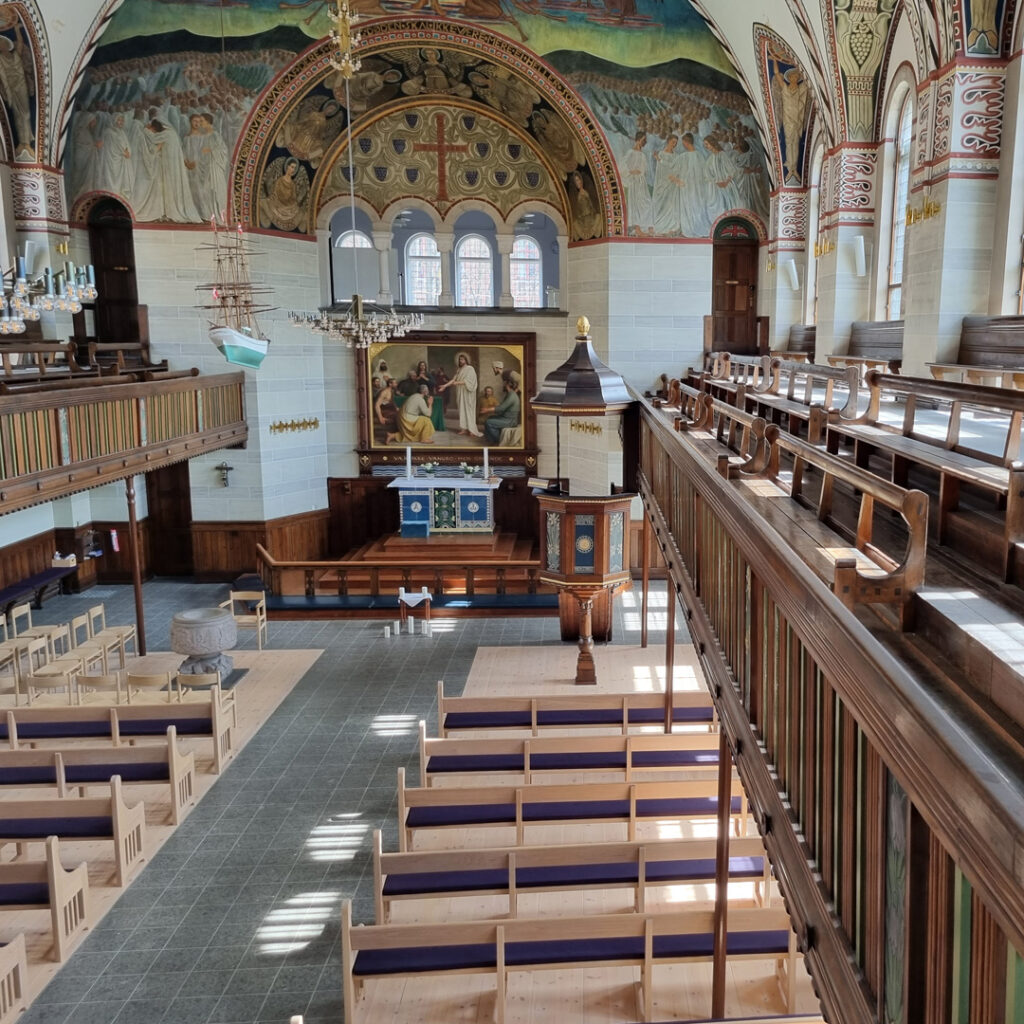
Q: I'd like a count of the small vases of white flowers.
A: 2